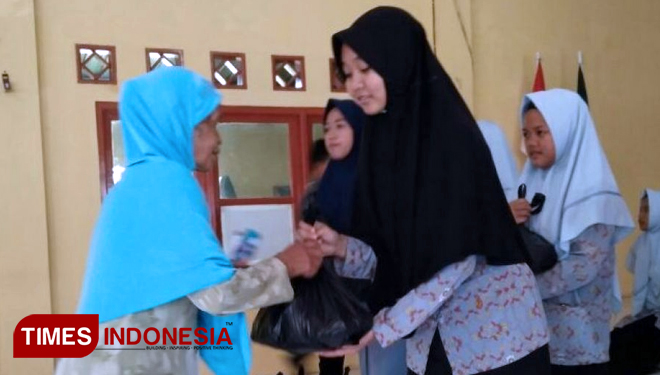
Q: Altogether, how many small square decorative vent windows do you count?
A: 5